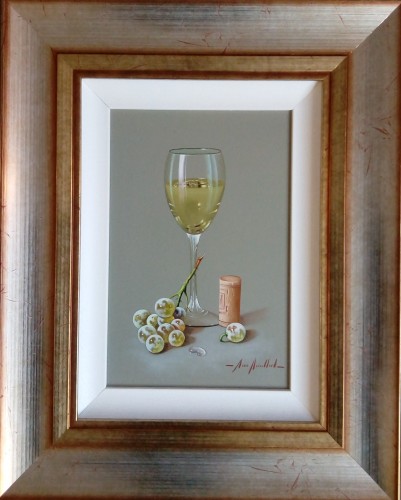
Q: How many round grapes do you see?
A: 11